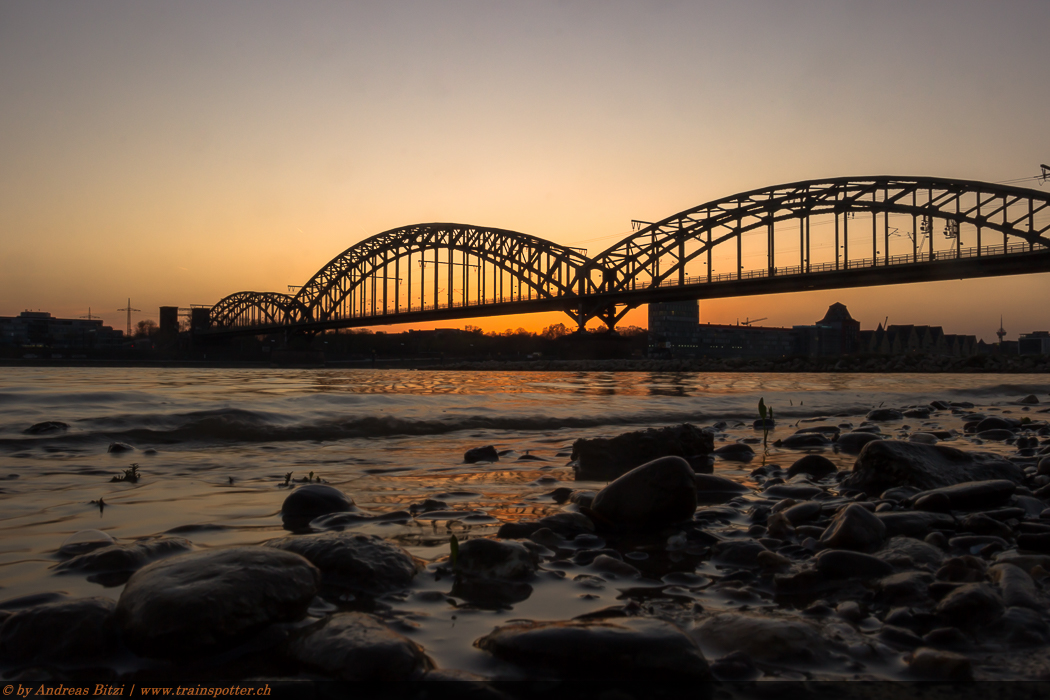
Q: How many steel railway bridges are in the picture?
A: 1